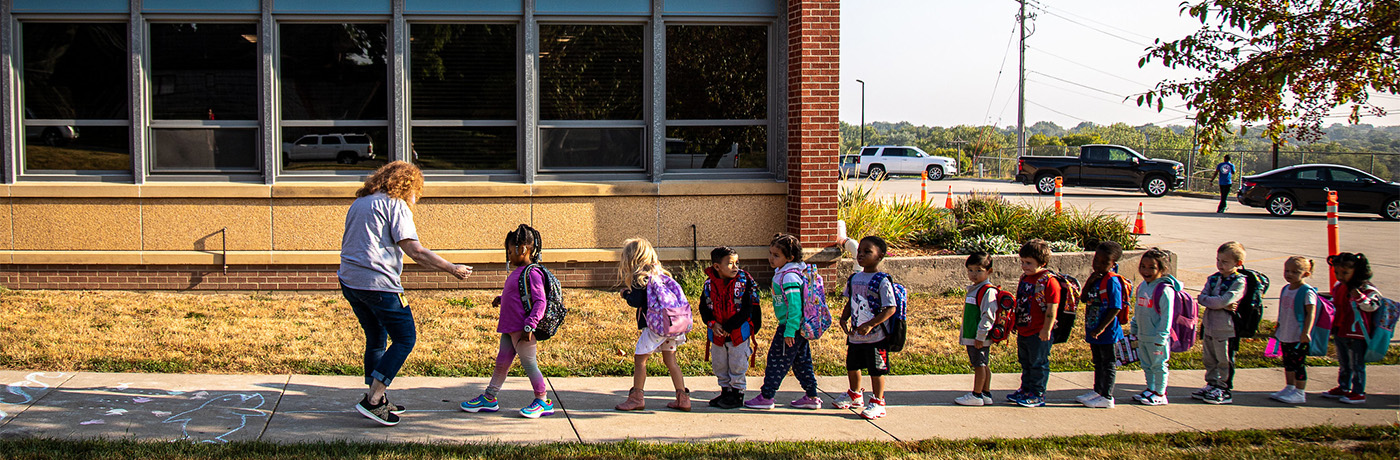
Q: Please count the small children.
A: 12